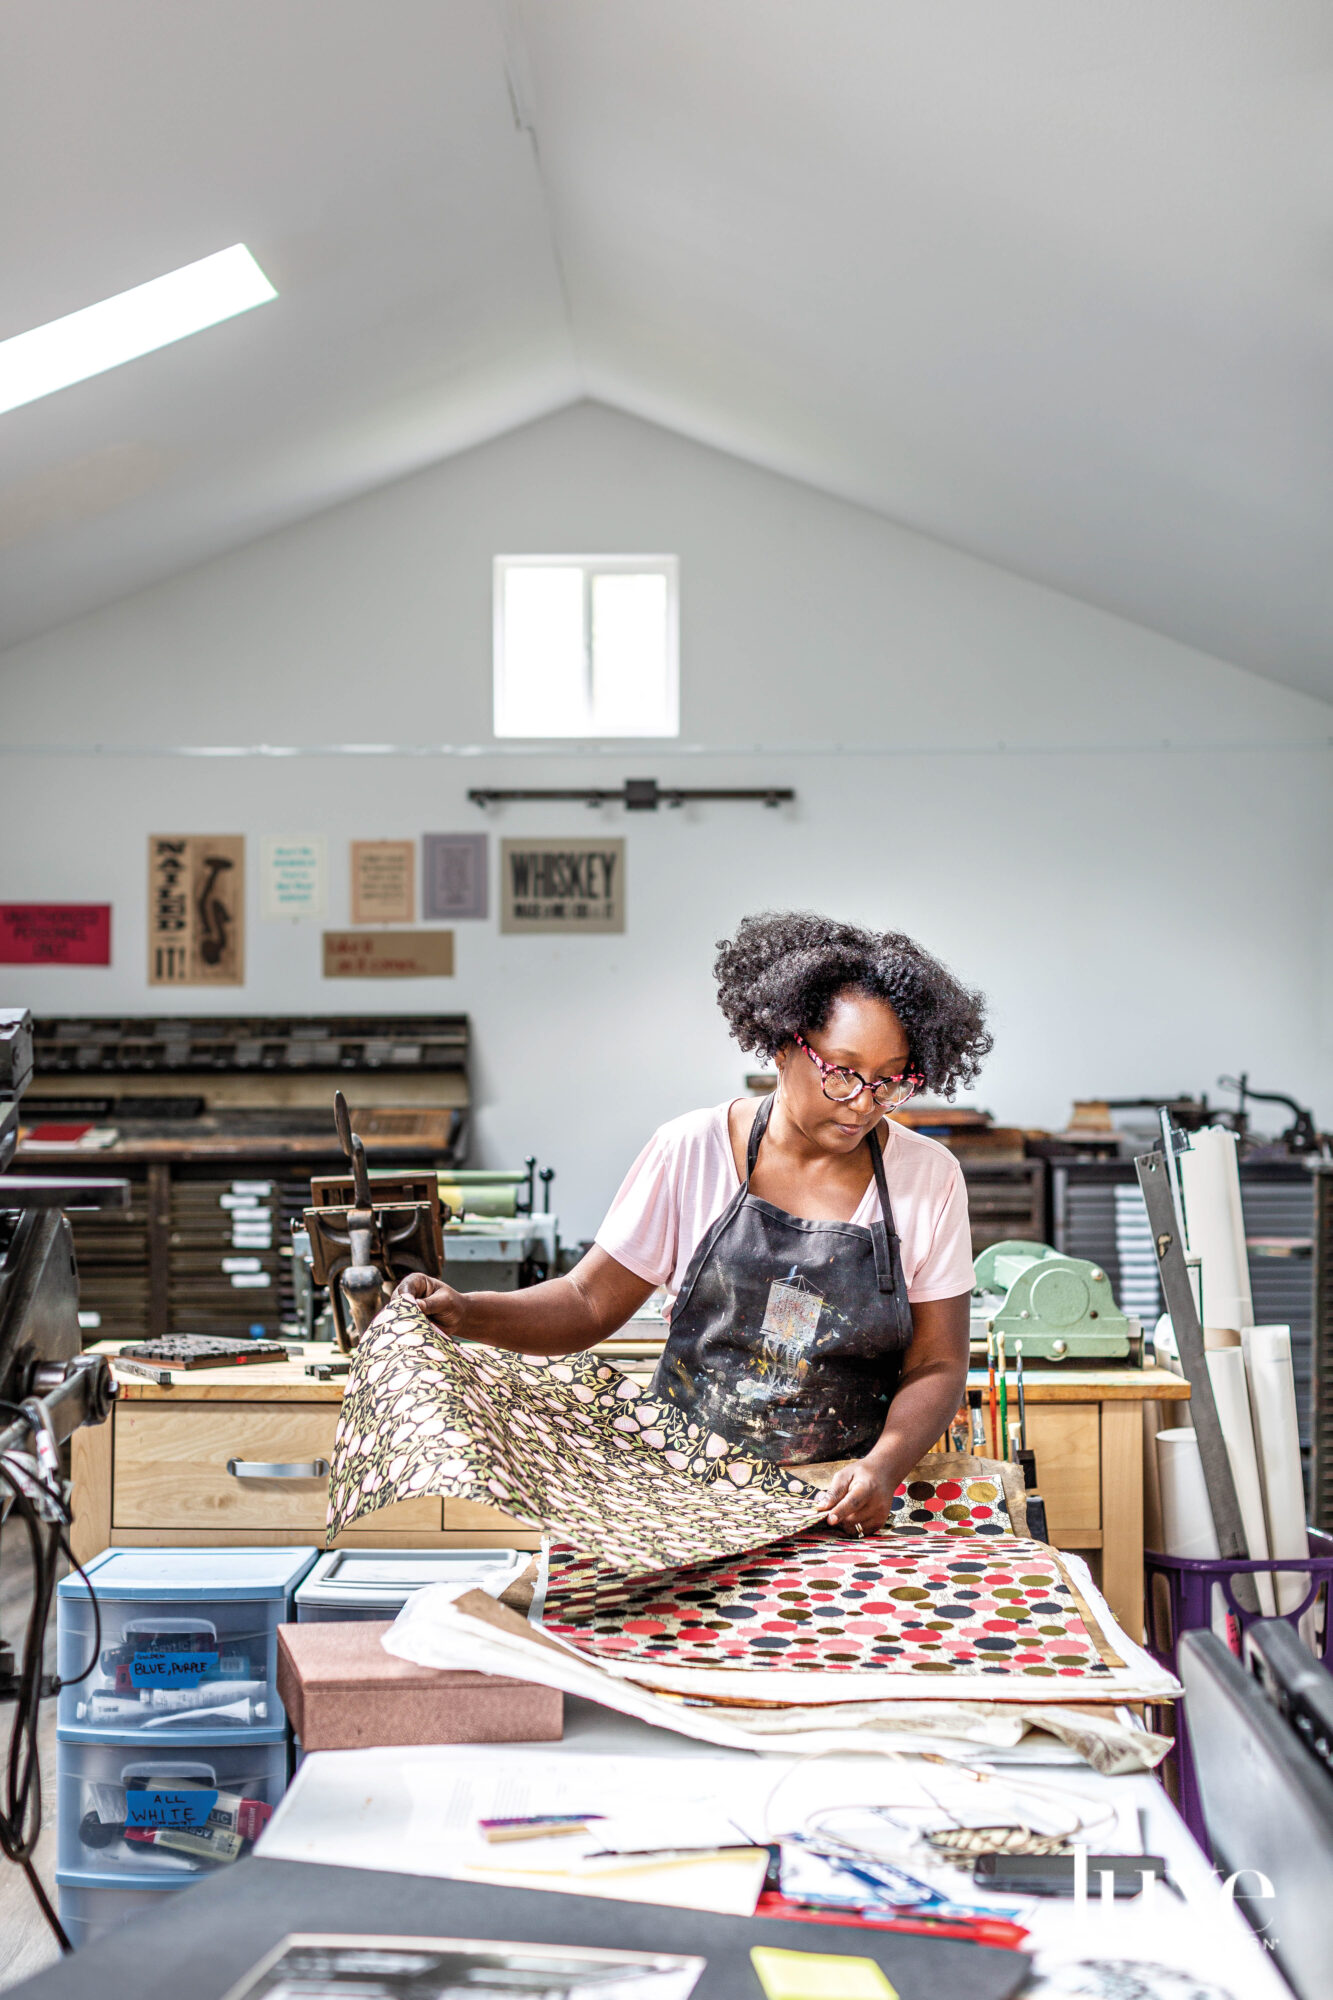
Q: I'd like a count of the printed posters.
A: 7